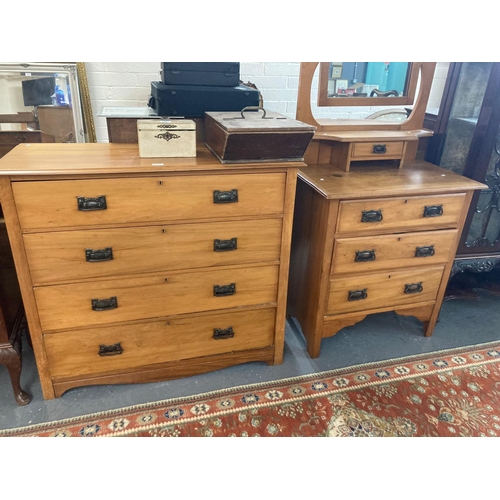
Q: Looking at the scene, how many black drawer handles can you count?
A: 15